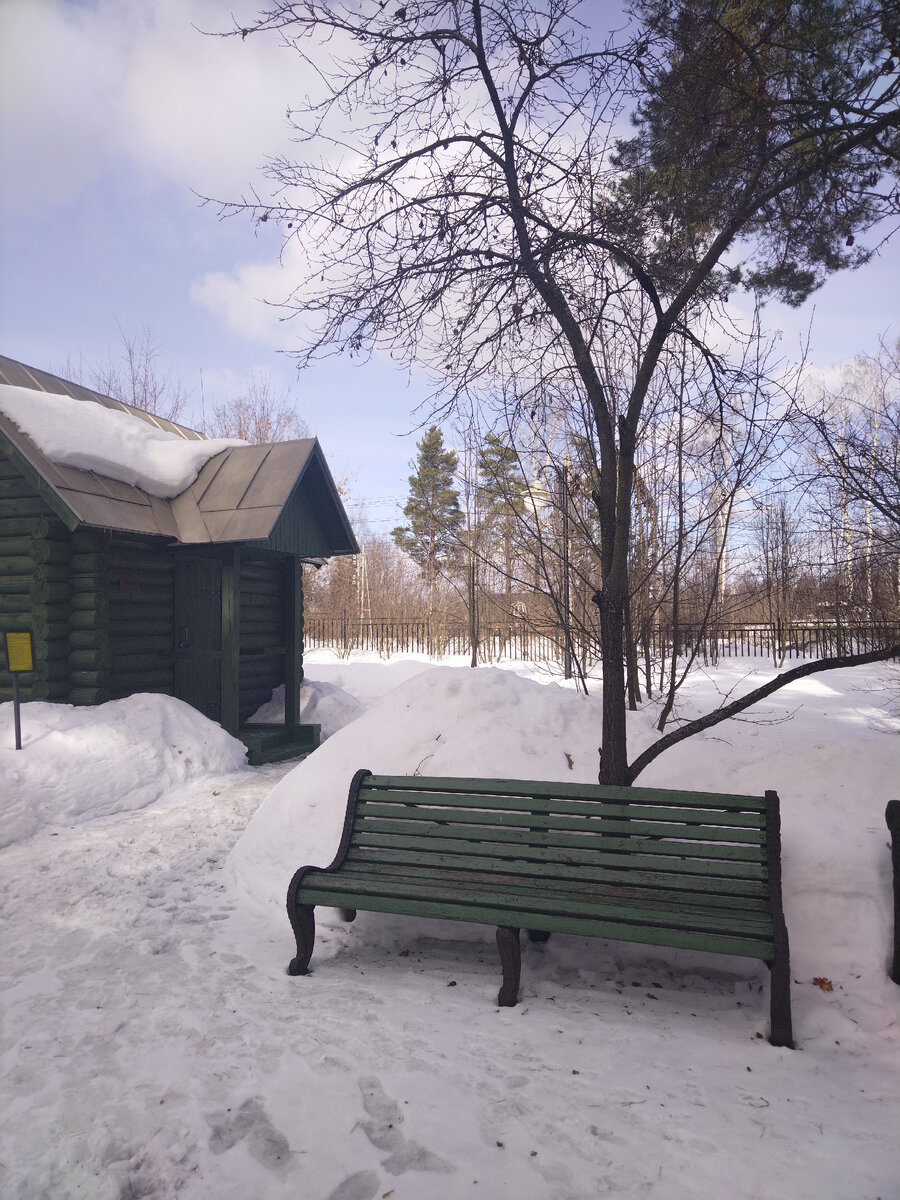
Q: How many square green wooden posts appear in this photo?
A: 2